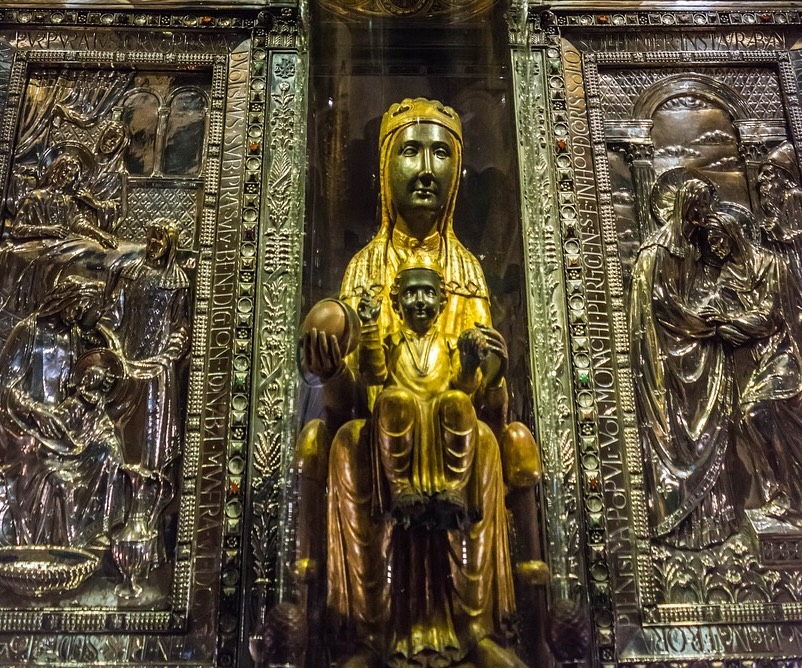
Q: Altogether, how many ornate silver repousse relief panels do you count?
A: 2